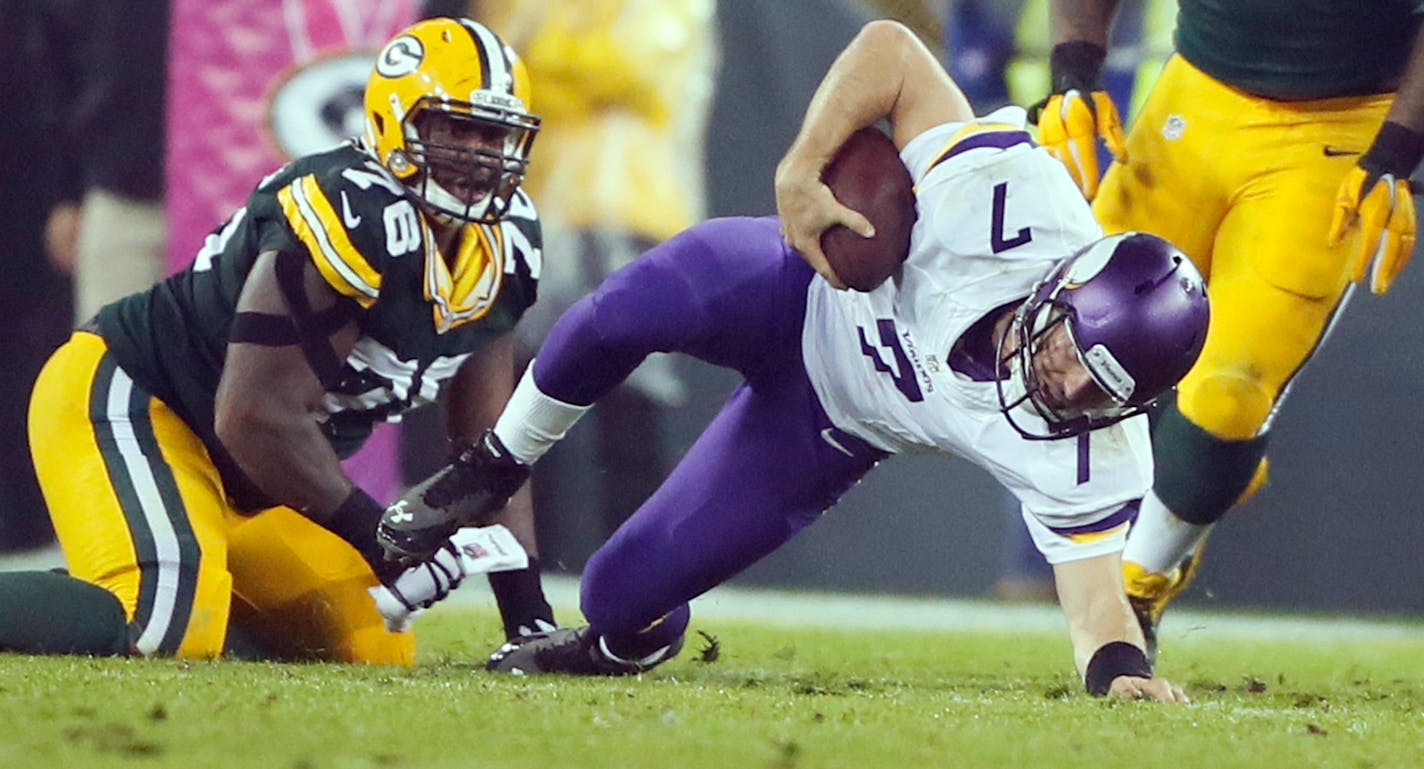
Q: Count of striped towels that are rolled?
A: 0